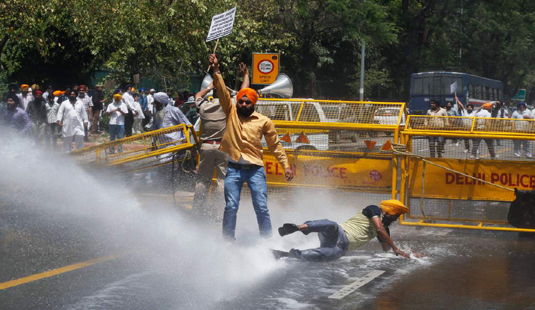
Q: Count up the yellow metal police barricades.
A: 3